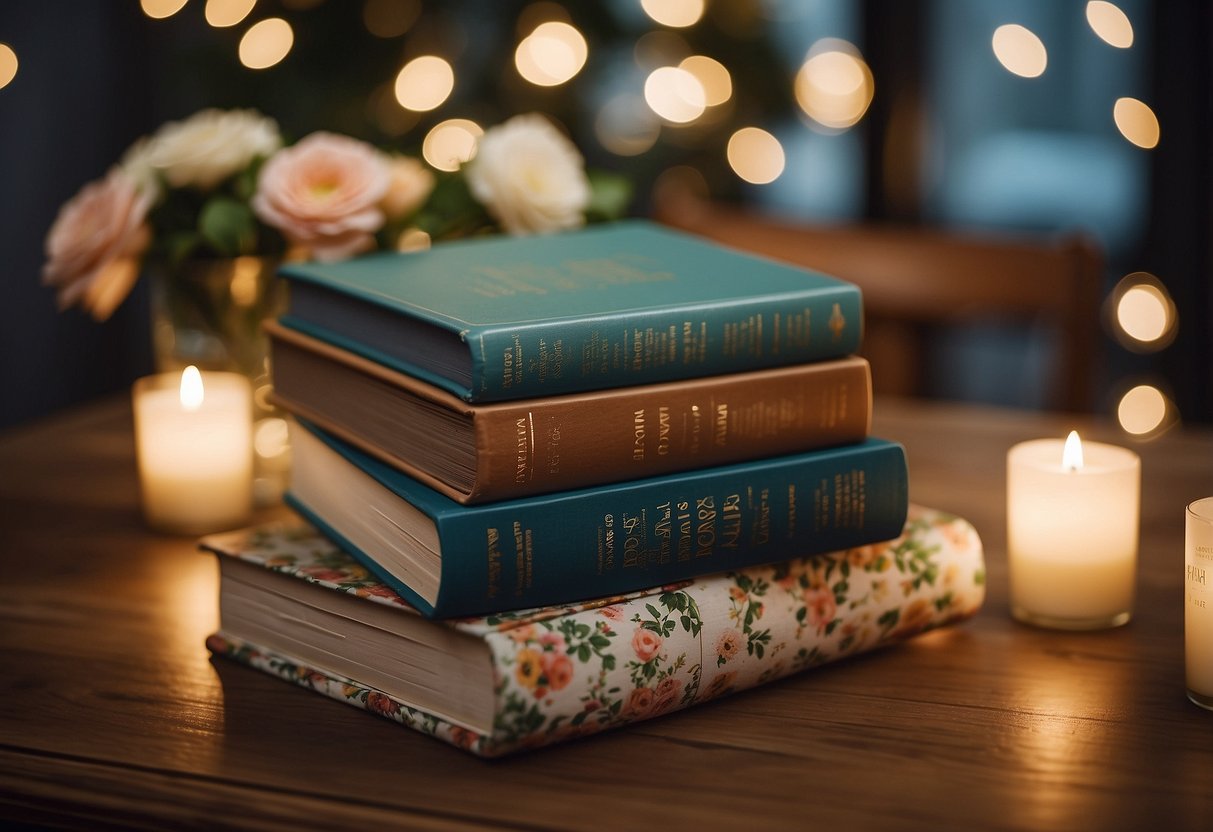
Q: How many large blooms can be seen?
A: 4